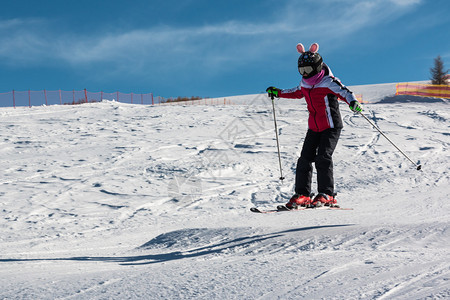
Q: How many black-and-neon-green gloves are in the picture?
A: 2